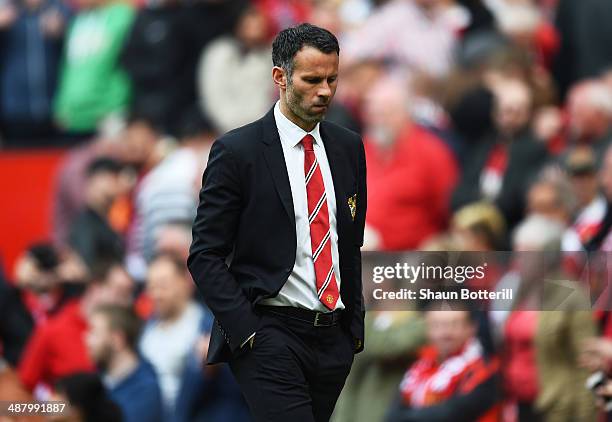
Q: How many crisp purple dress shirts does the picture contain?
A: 0